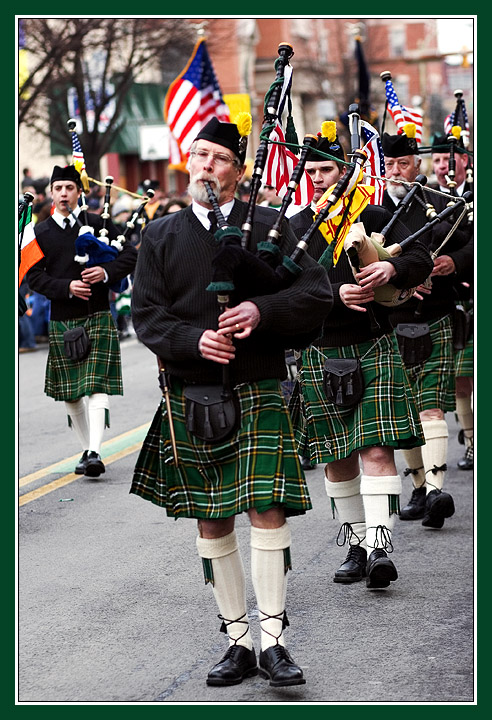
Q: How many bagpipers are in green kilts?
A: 5